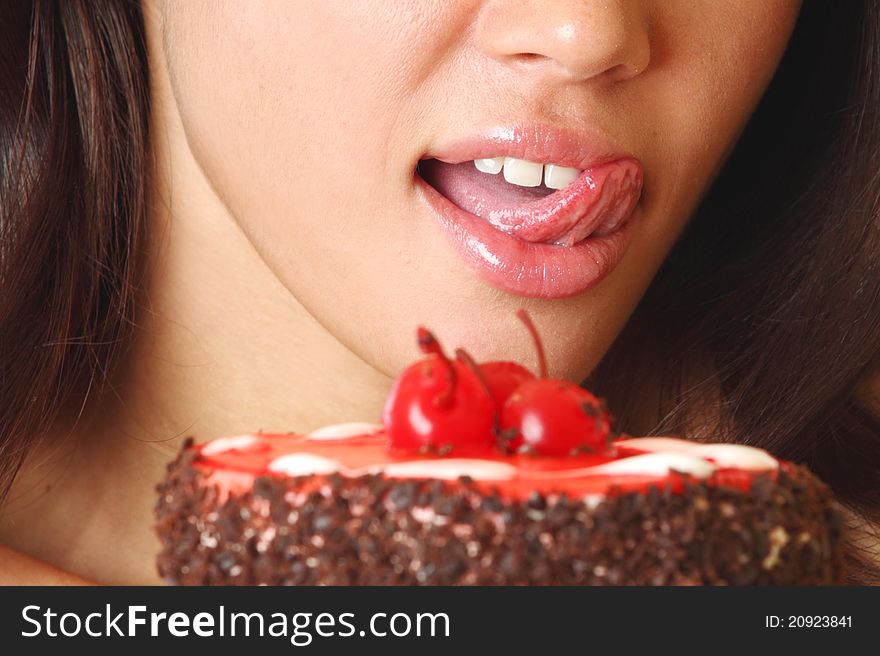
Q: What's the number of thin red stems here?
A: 3